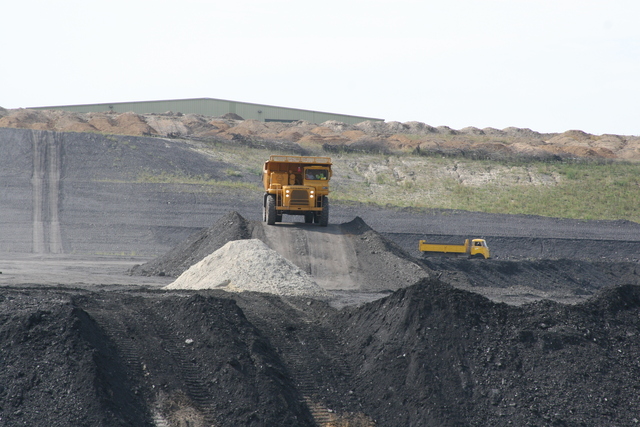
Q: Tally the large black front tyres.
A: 2